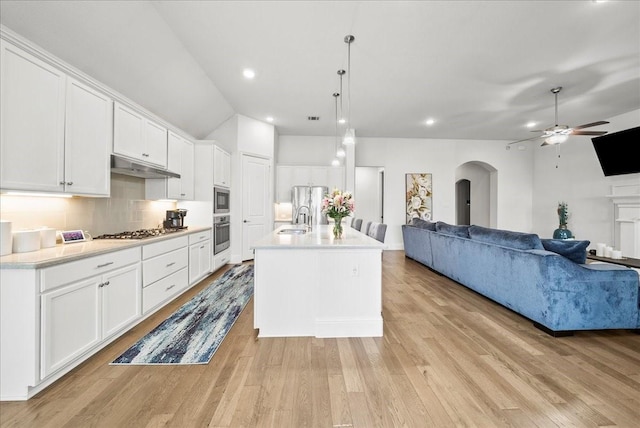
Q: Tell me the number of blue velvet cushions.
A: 4